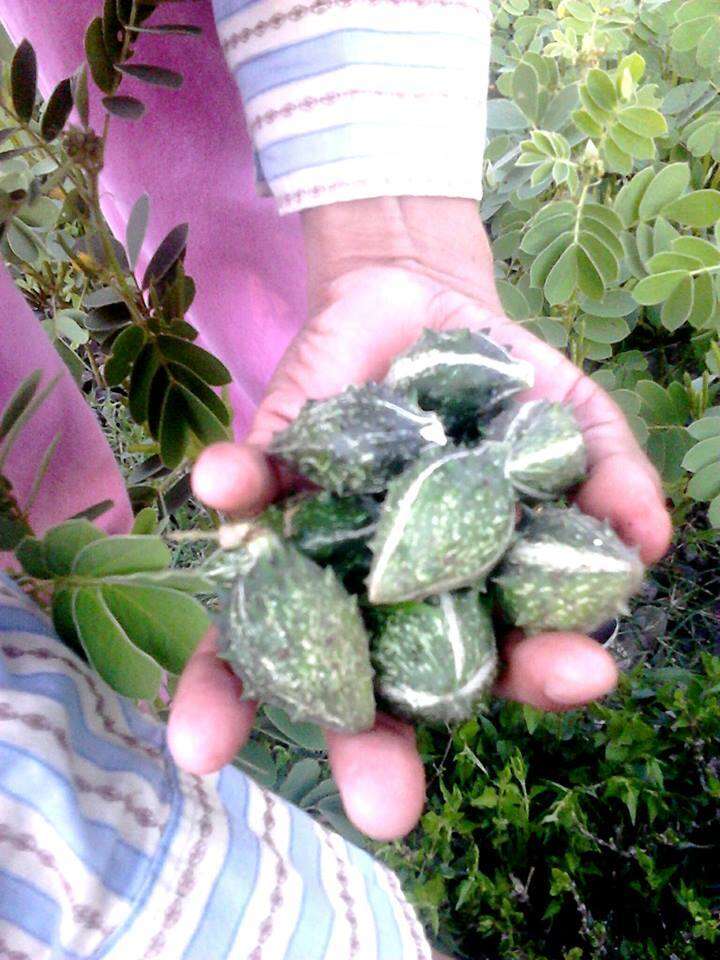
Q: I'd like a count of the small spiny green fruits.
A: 8